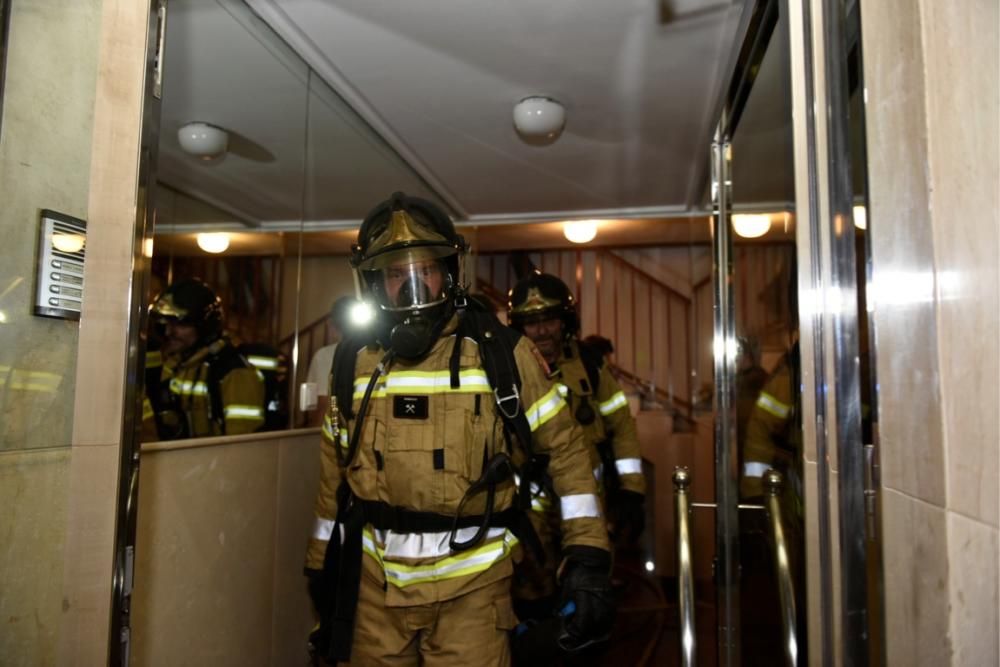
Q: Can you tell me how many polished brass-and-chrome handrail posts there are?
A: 2